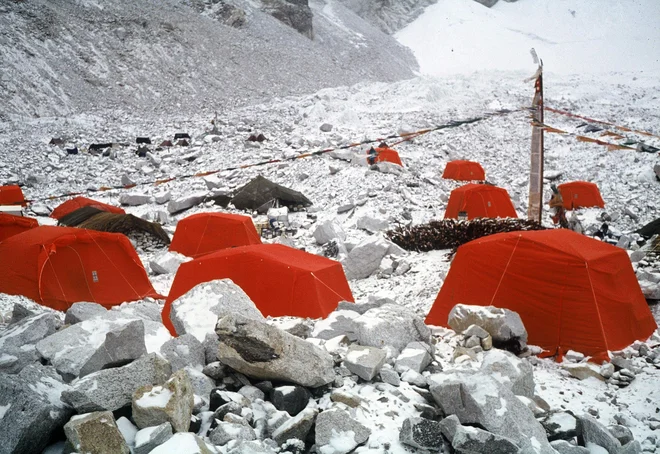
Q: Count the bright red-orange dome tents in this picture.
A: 11